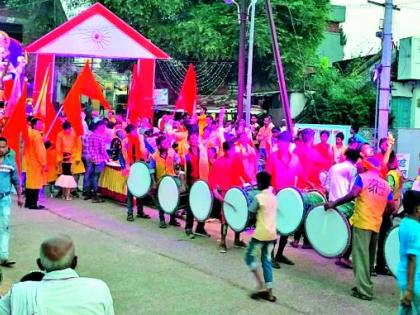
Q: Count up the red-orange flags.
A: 5